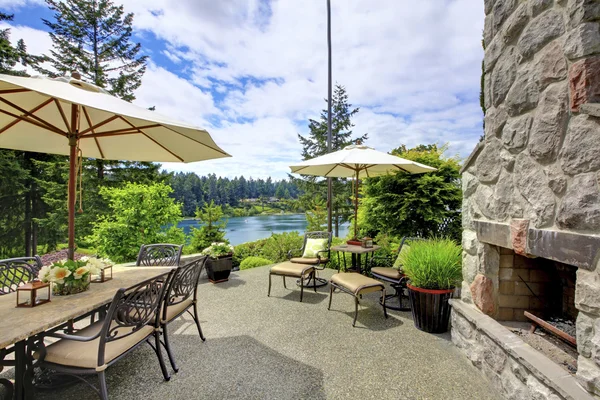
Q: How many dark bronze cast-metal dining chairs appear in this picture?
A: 4